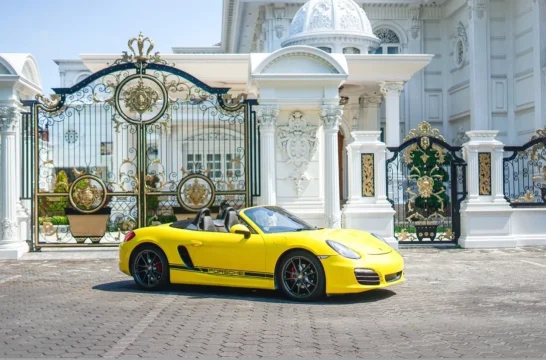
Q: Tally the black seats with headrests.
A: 2